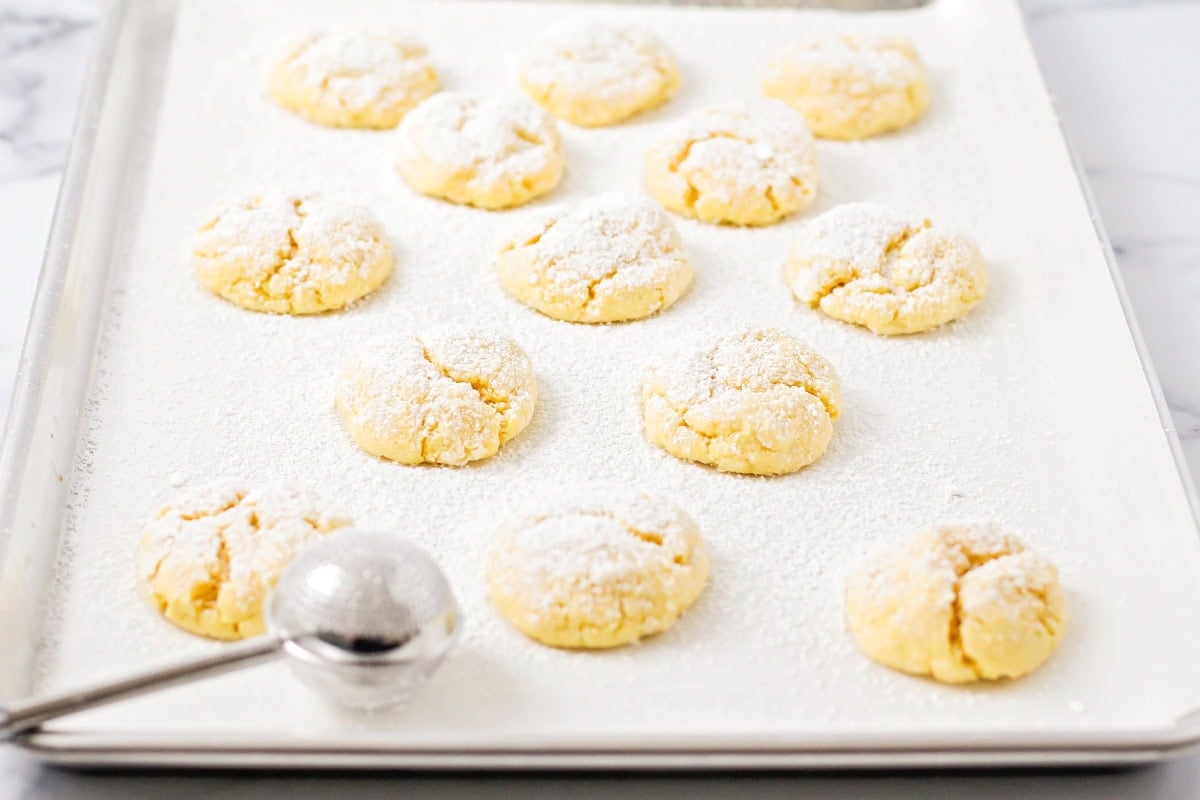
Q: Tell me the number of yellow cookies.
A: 13